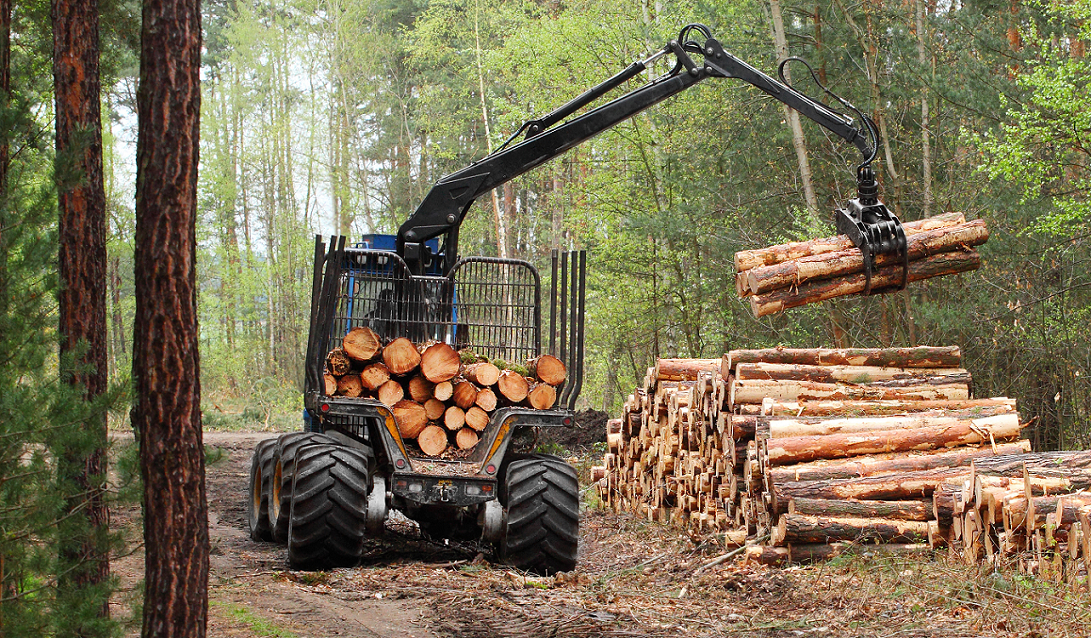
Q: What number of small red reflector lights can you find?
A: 4